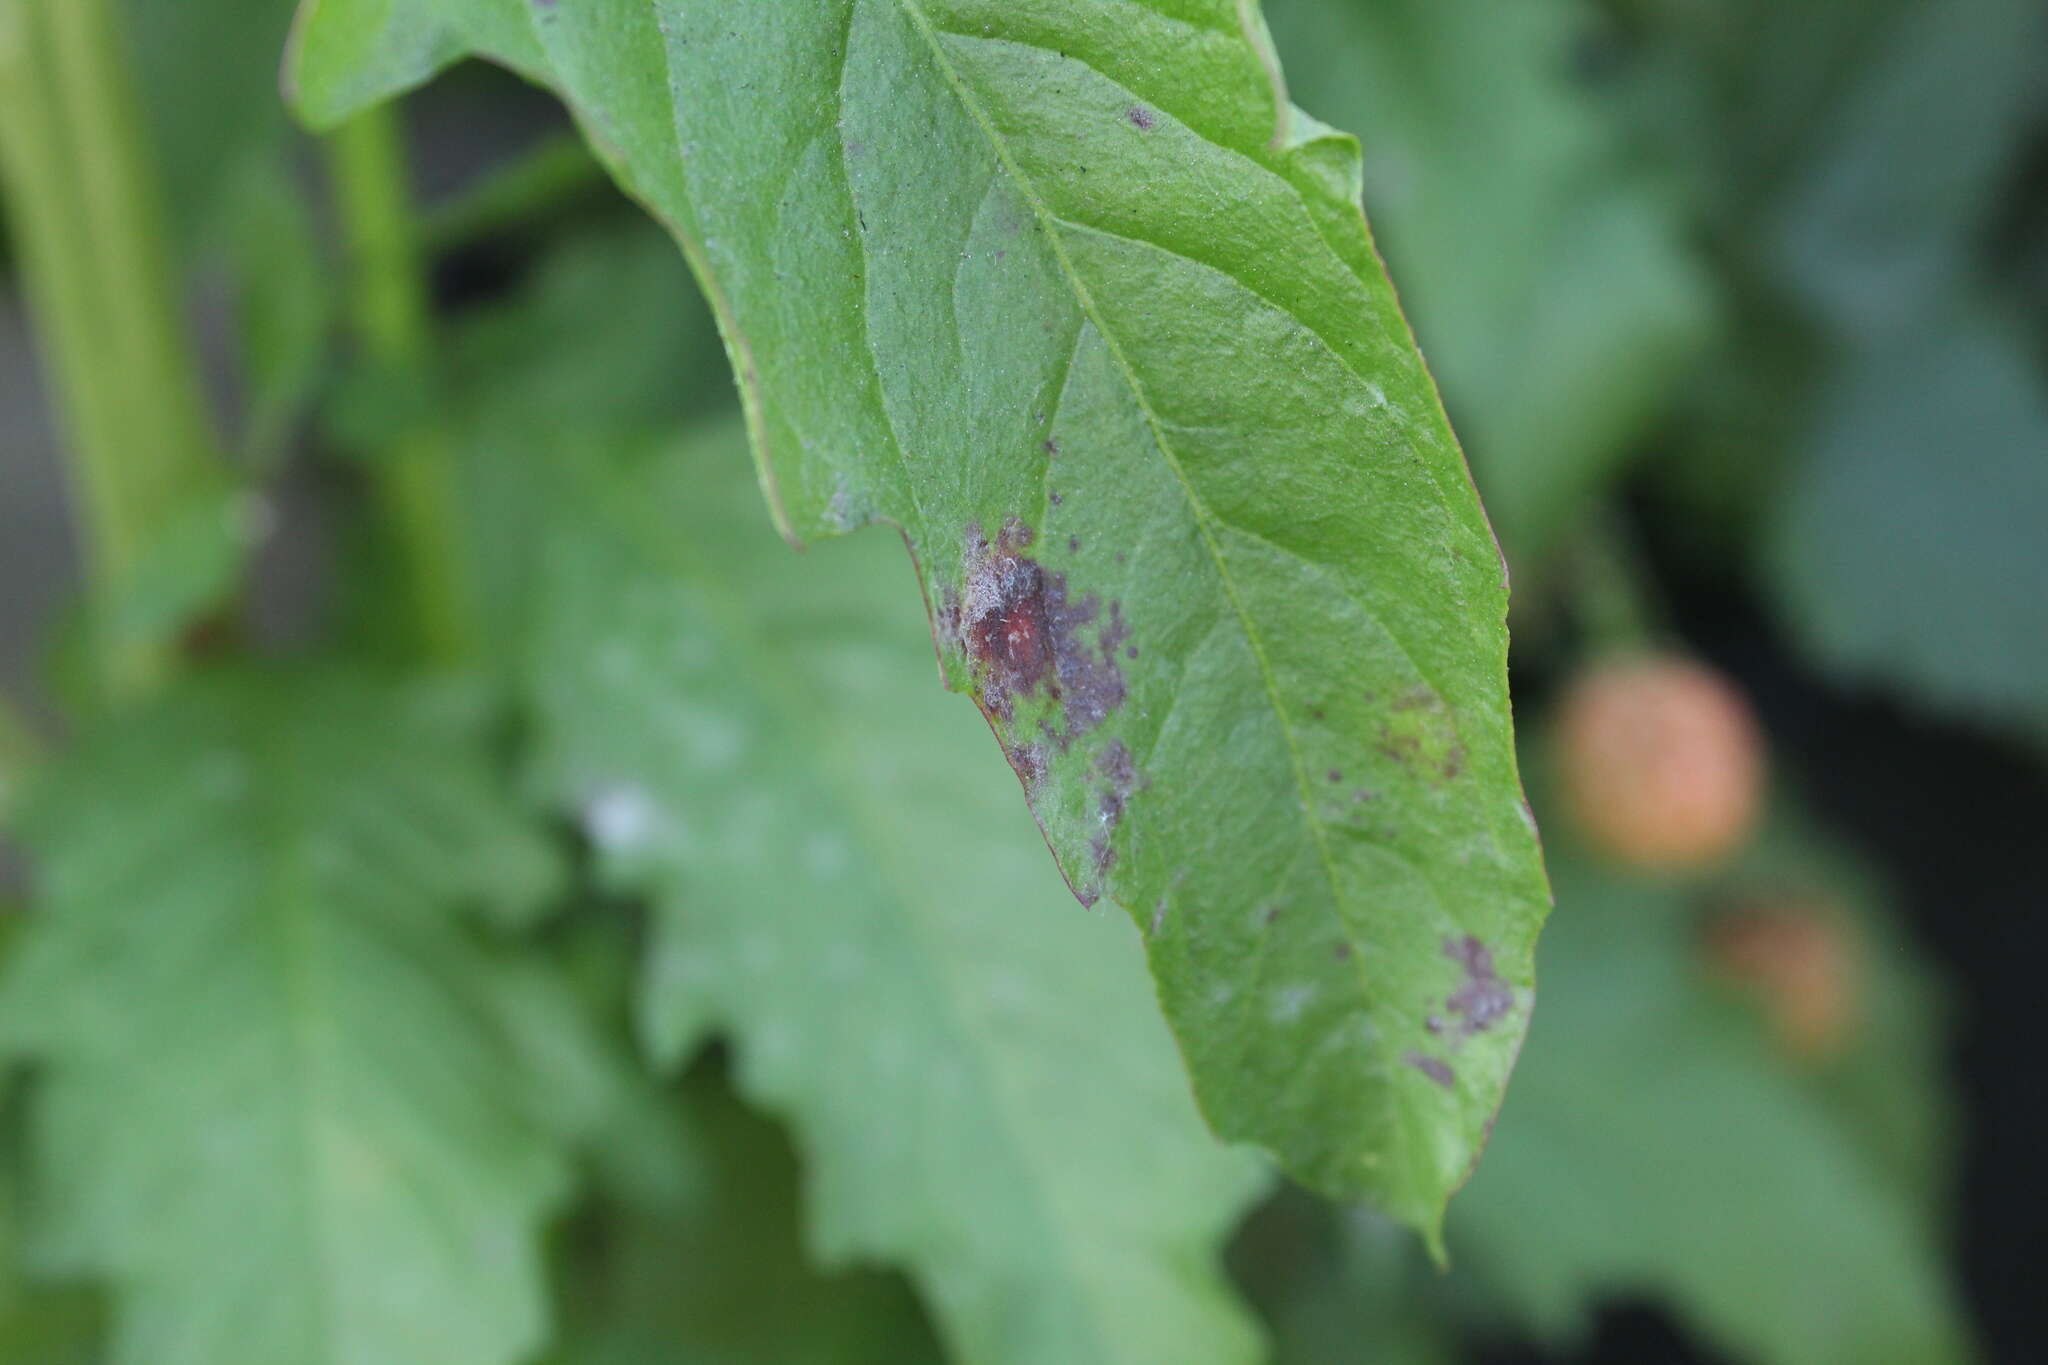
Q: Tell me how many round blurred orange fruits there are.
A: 2